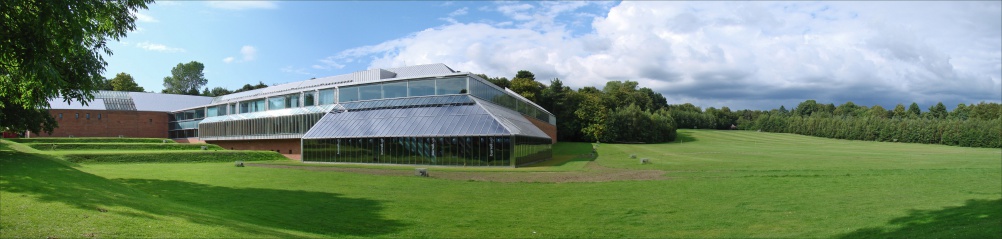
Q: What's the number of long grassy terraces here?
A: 3